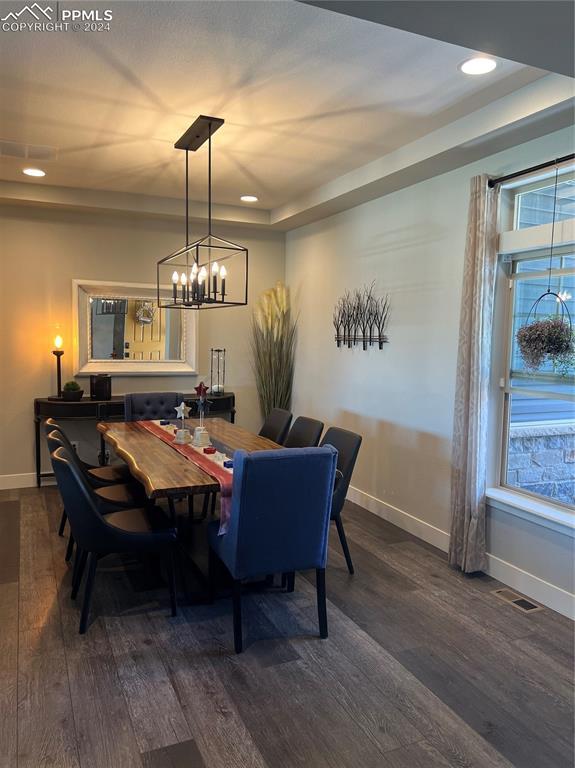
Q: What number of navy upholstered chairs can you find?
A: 2